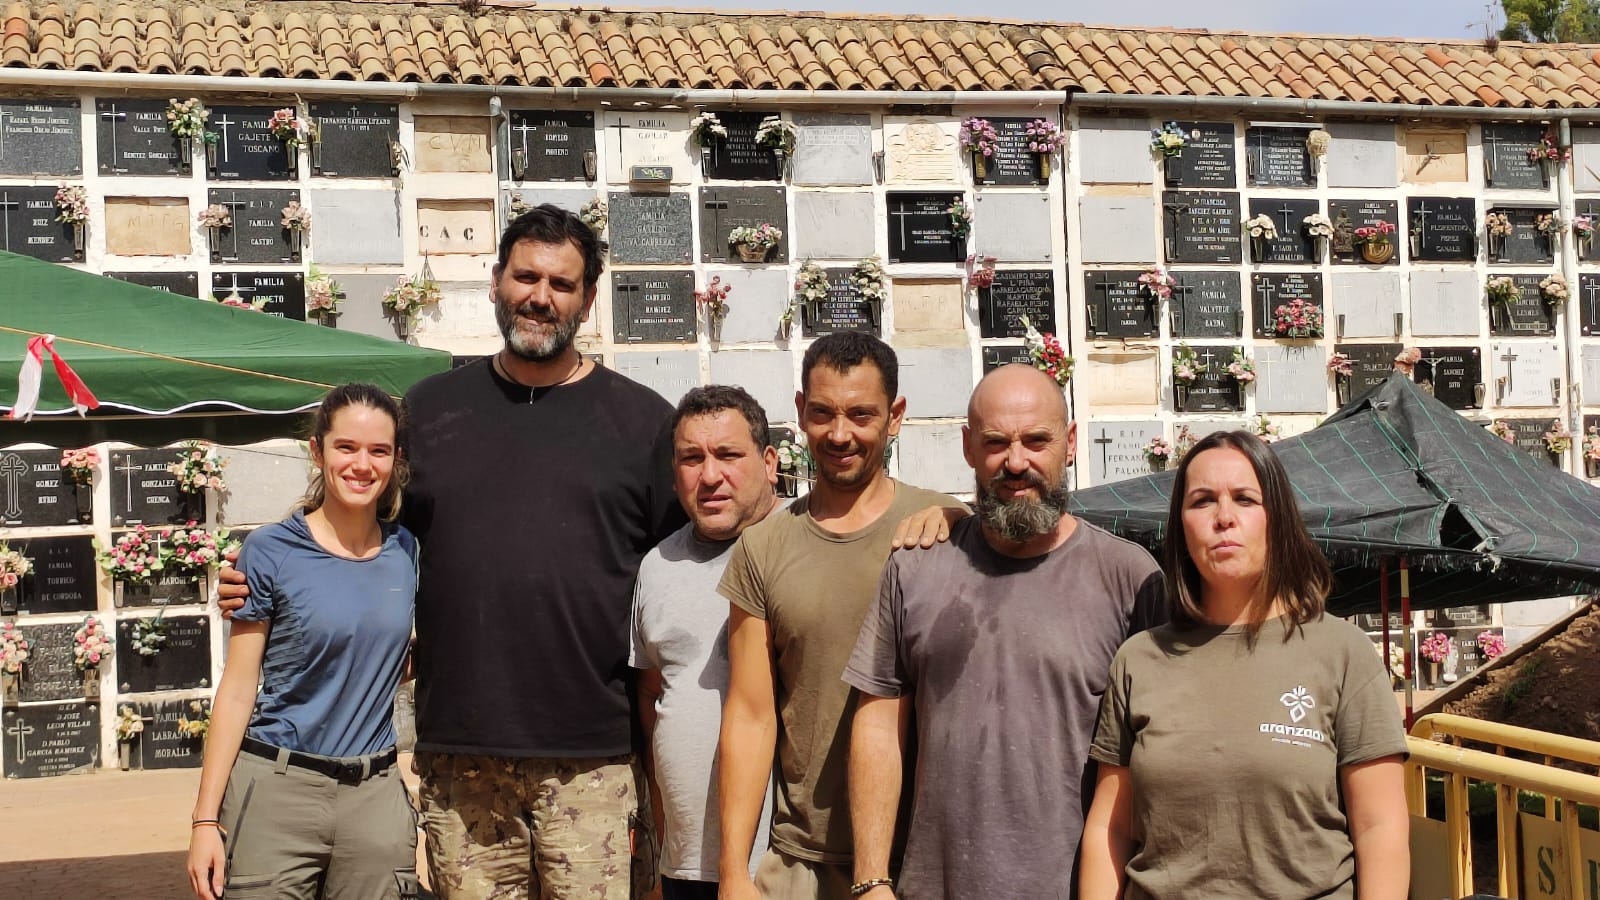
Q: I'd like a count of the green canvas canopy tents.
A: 1